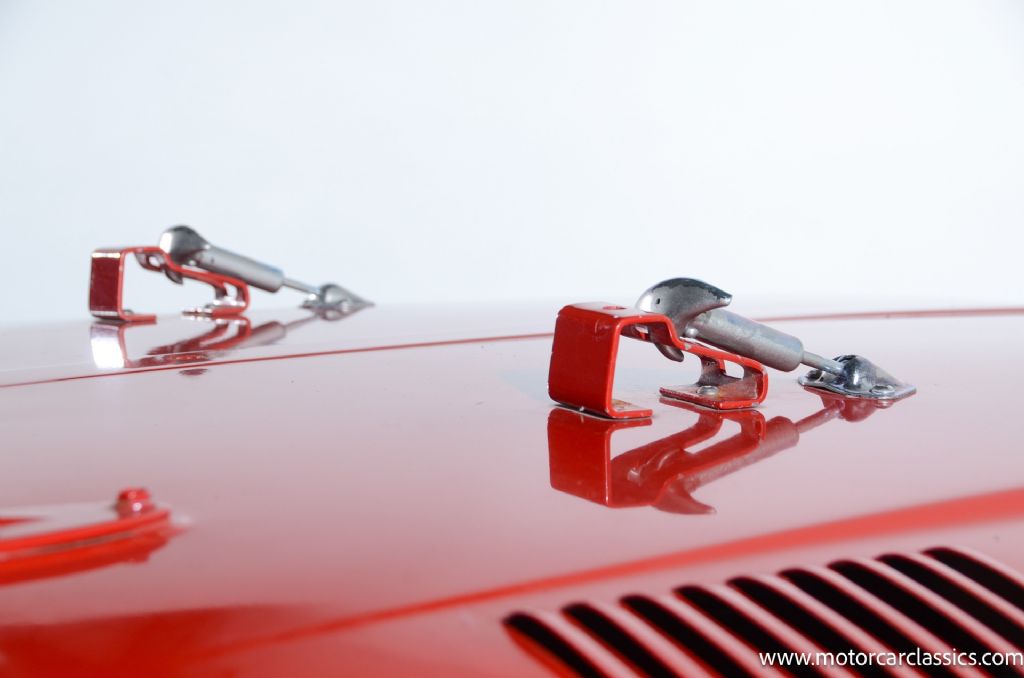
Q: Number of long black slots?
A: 9